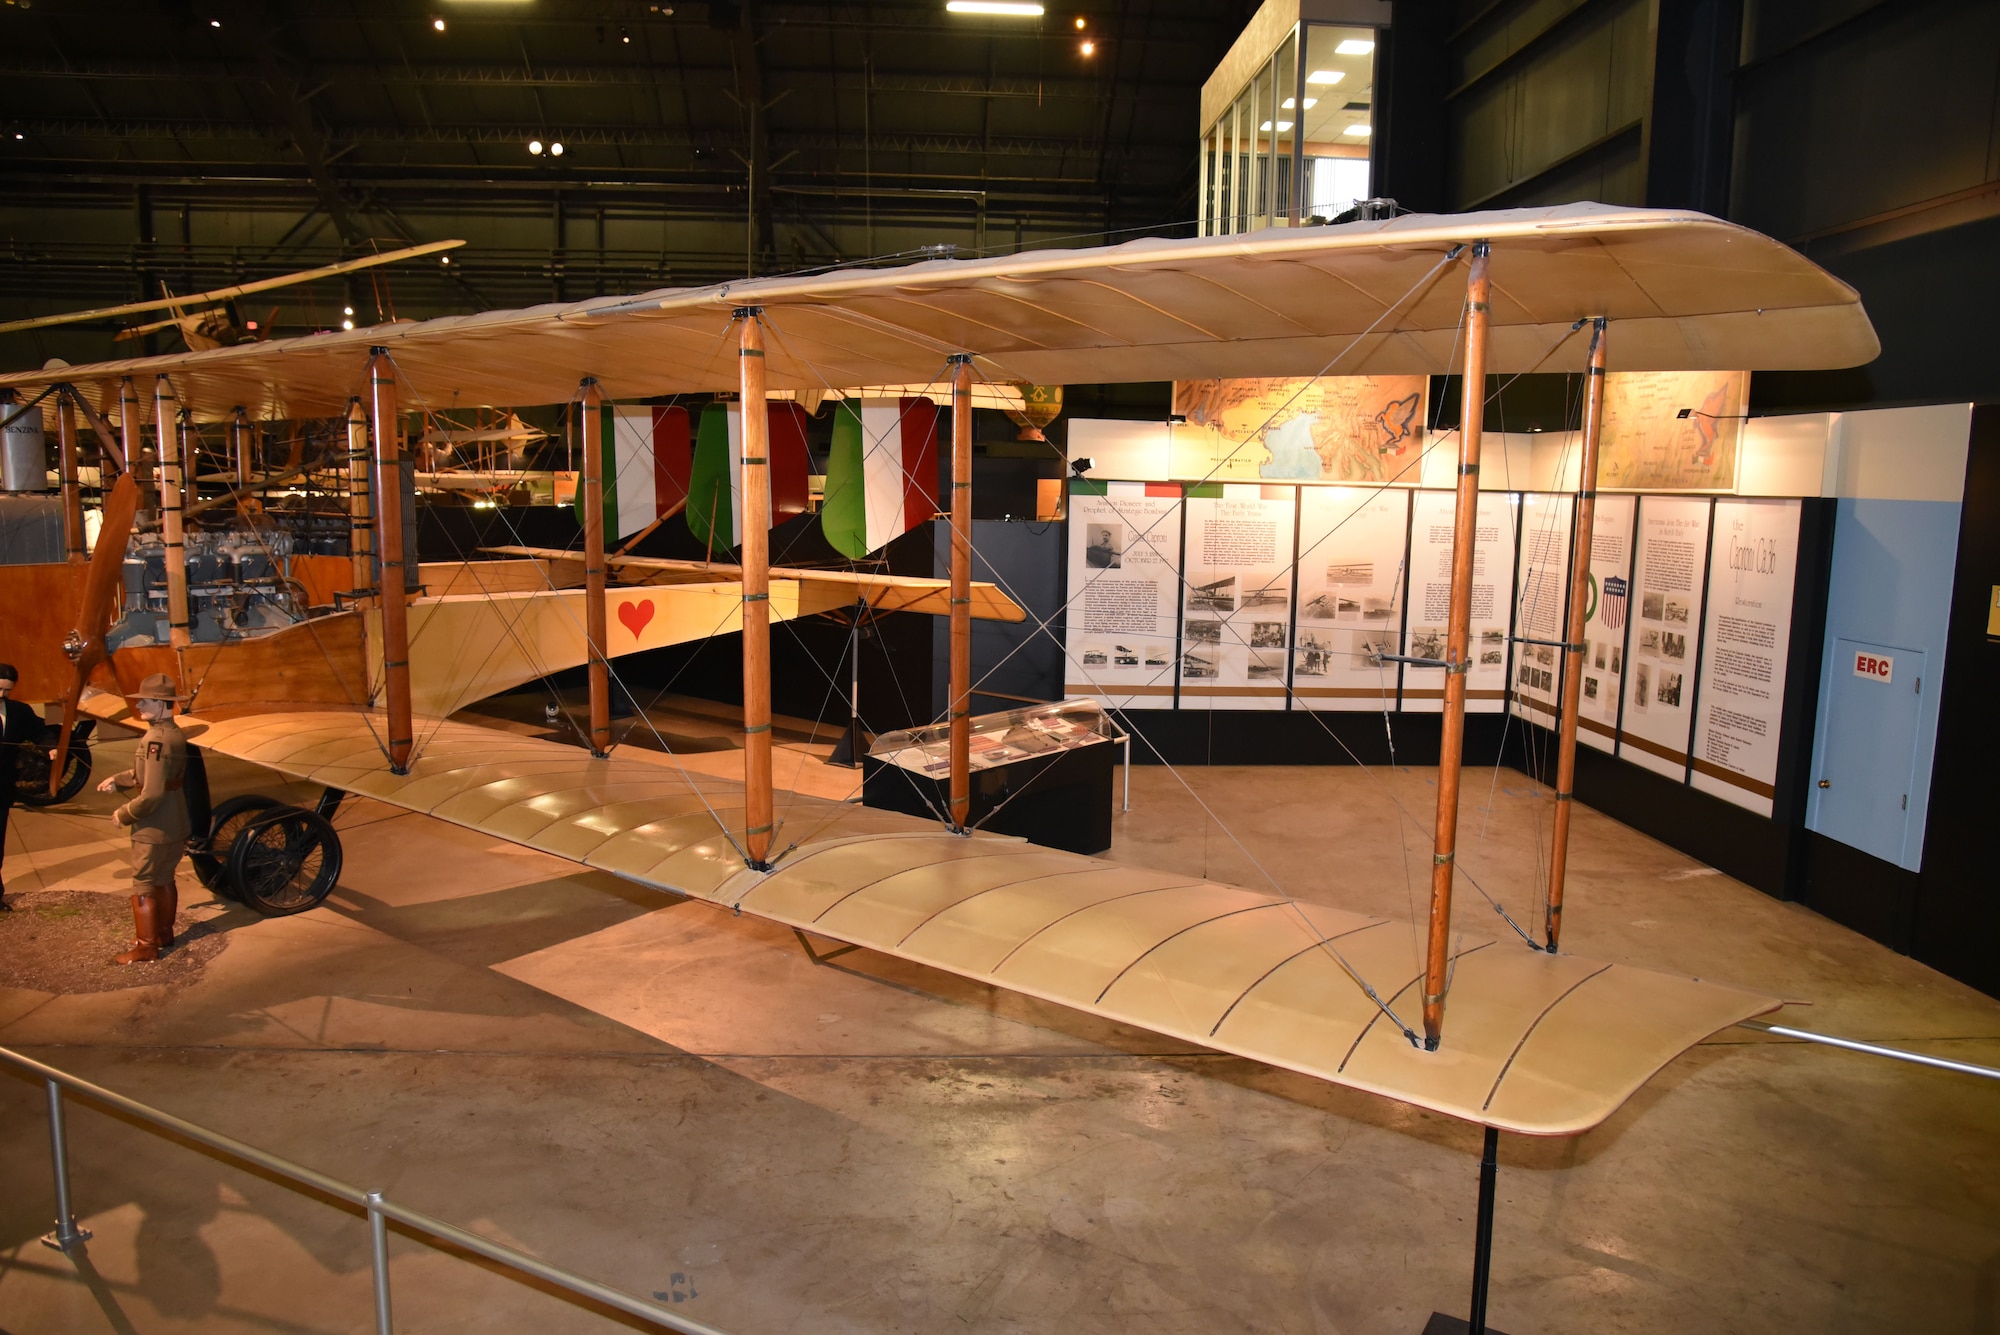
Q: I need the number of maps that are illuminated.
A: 2